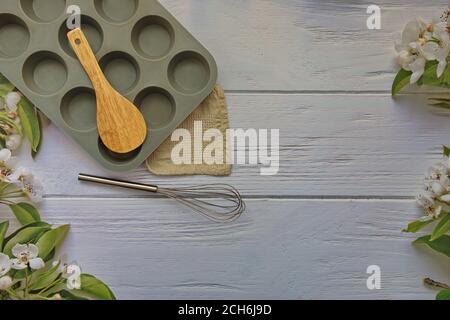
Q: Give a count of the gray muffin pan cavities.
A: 11